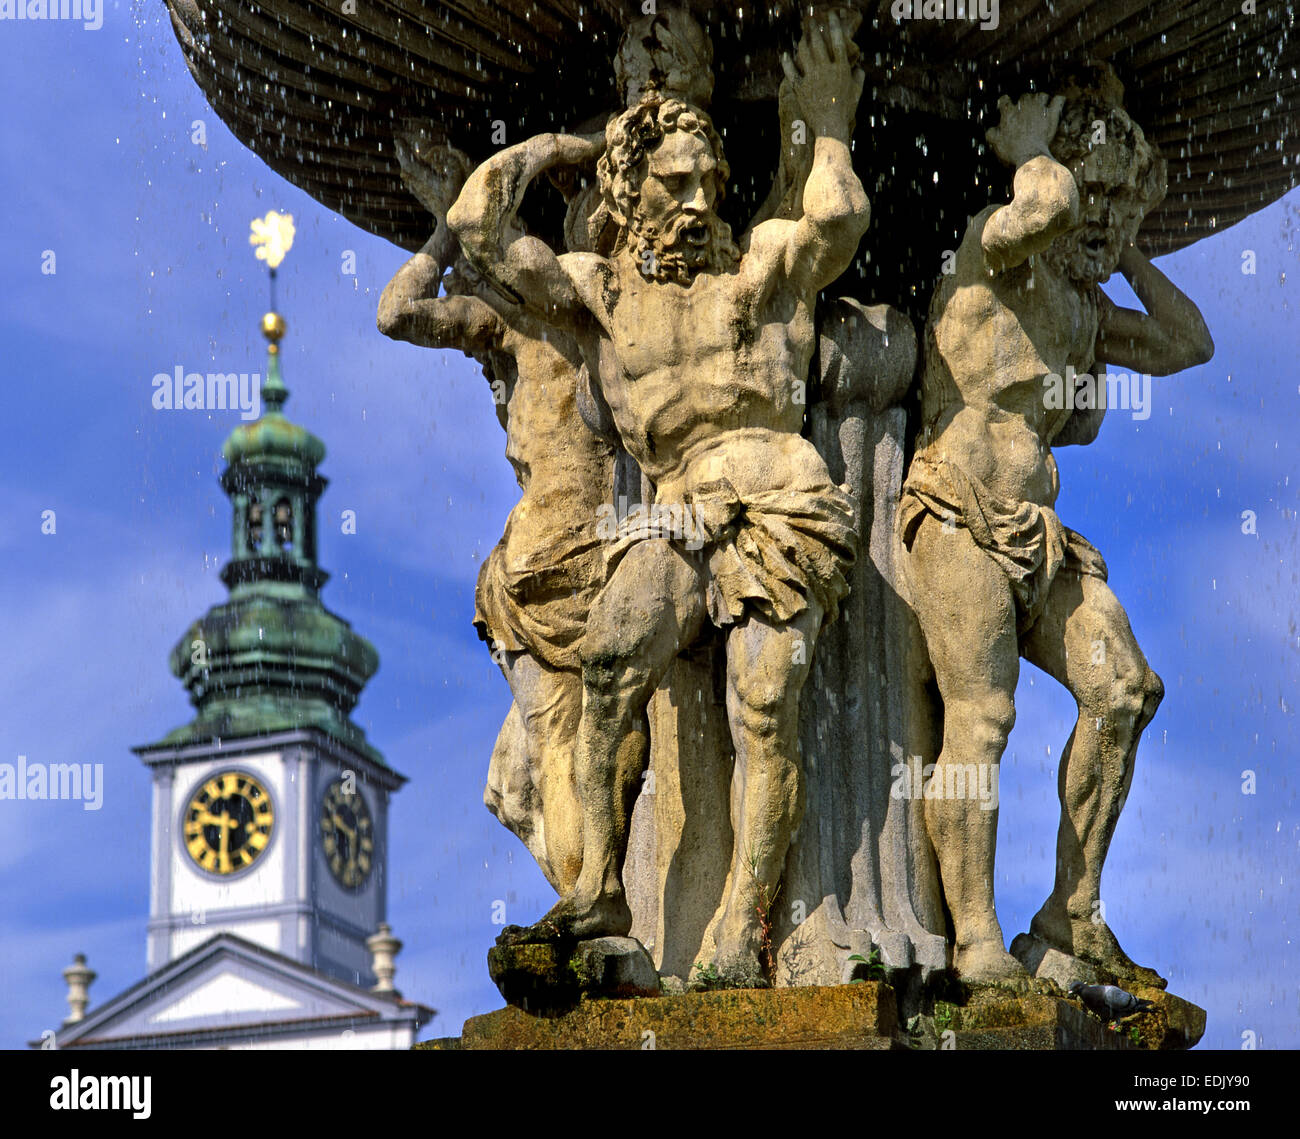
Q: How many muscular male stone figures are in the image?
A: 3